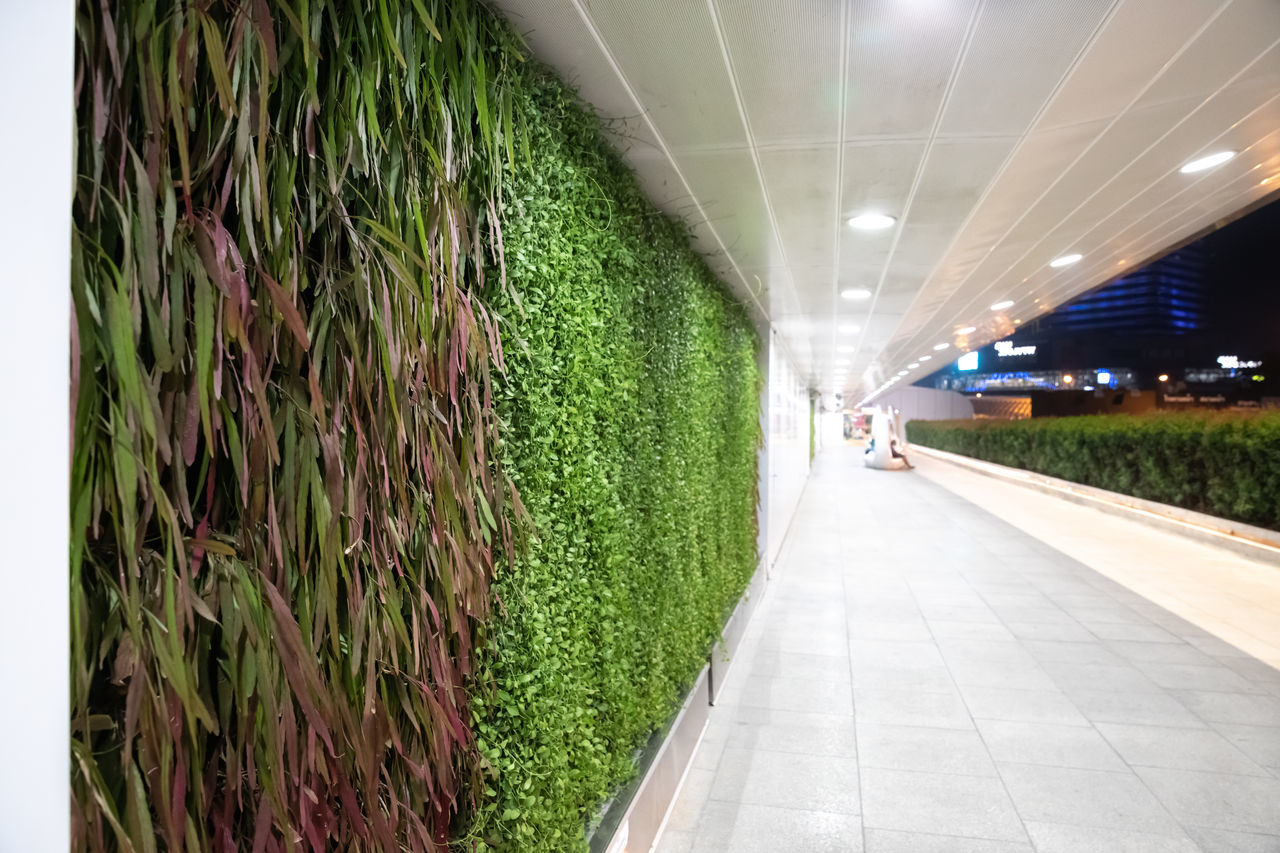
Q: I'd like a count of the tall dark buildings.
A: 1